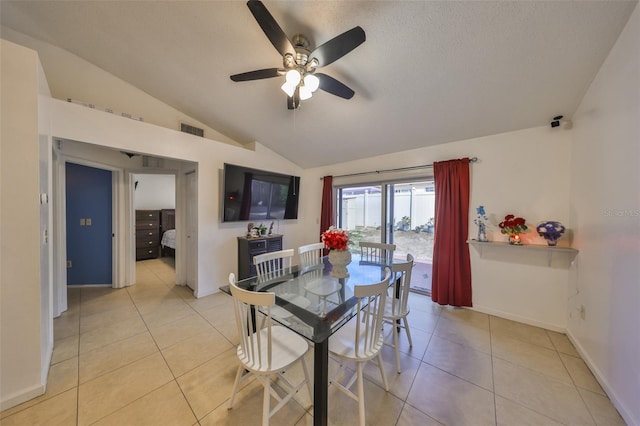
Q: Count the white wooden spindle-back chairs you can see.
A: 6